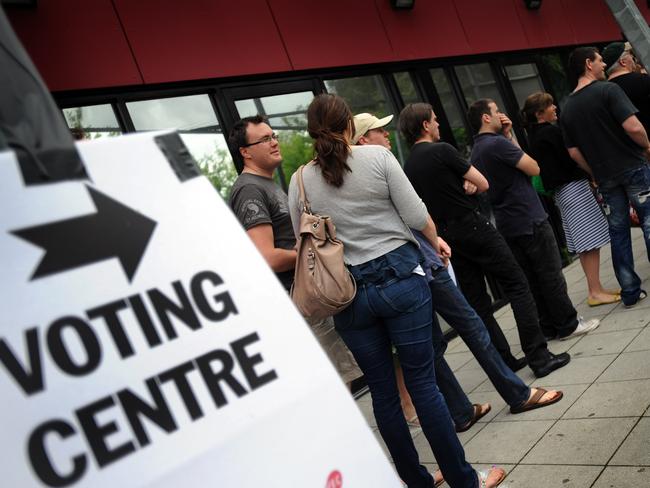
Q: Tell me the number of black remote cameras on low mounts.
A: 0